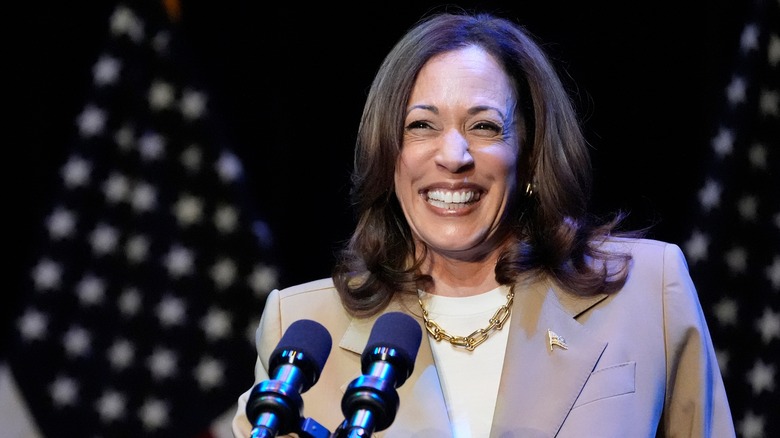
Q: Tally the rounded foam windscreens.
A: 2